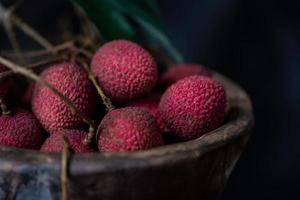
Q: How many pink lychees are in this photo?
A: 10